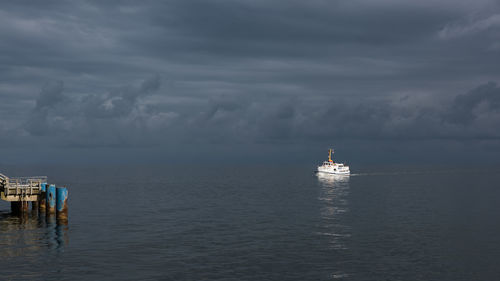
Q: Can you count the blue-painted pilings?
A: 3